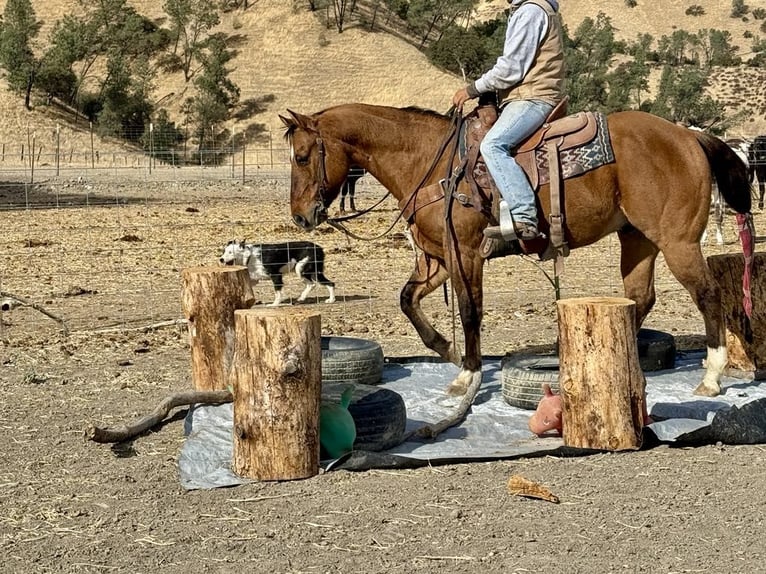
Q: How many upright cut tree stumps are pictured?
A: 4